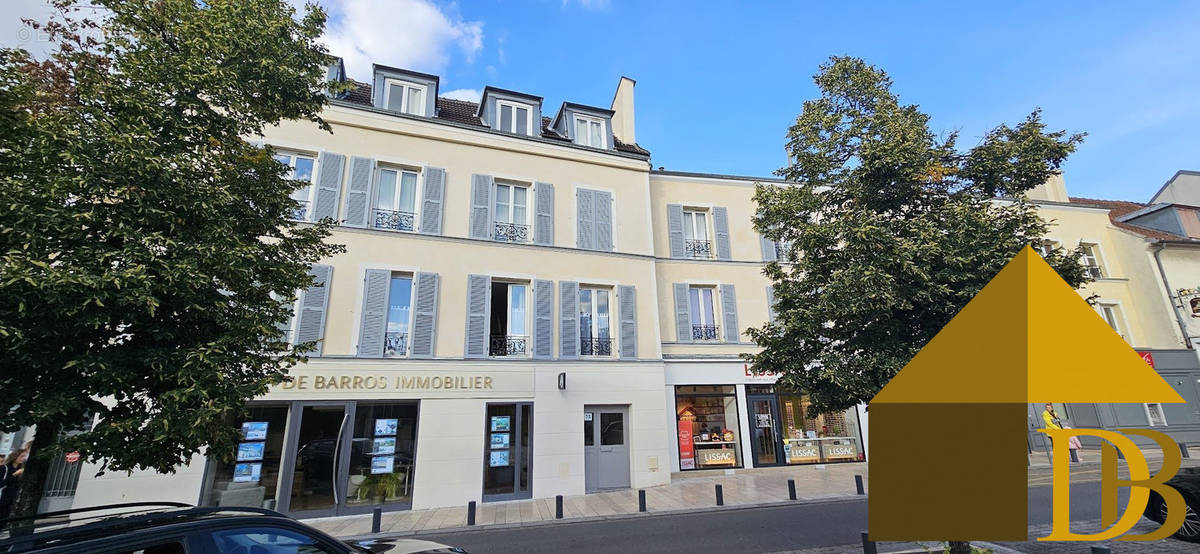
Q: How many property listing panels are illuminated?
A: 9